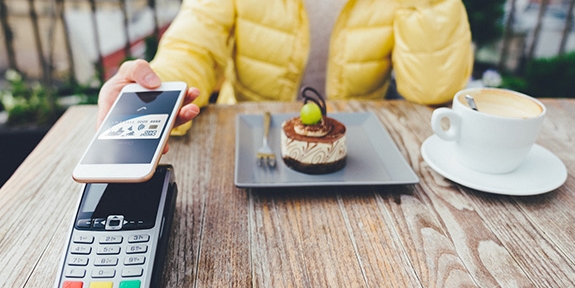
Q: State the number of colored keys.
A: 3